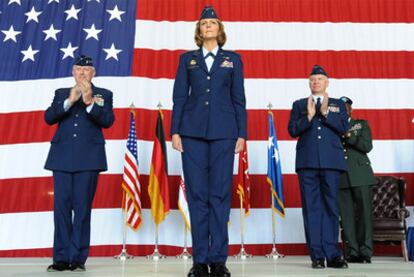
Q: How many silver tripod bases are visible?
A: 5